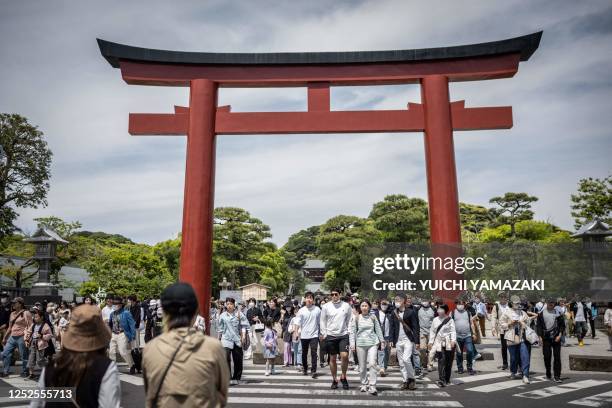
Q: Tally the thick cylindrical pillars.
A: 2